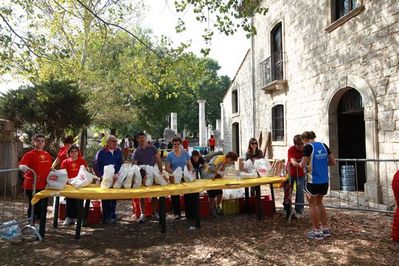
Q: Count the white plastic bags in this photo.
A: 12